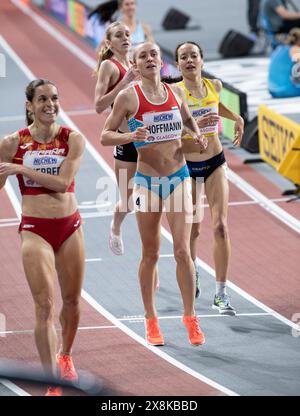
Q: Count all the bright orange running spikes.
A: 4